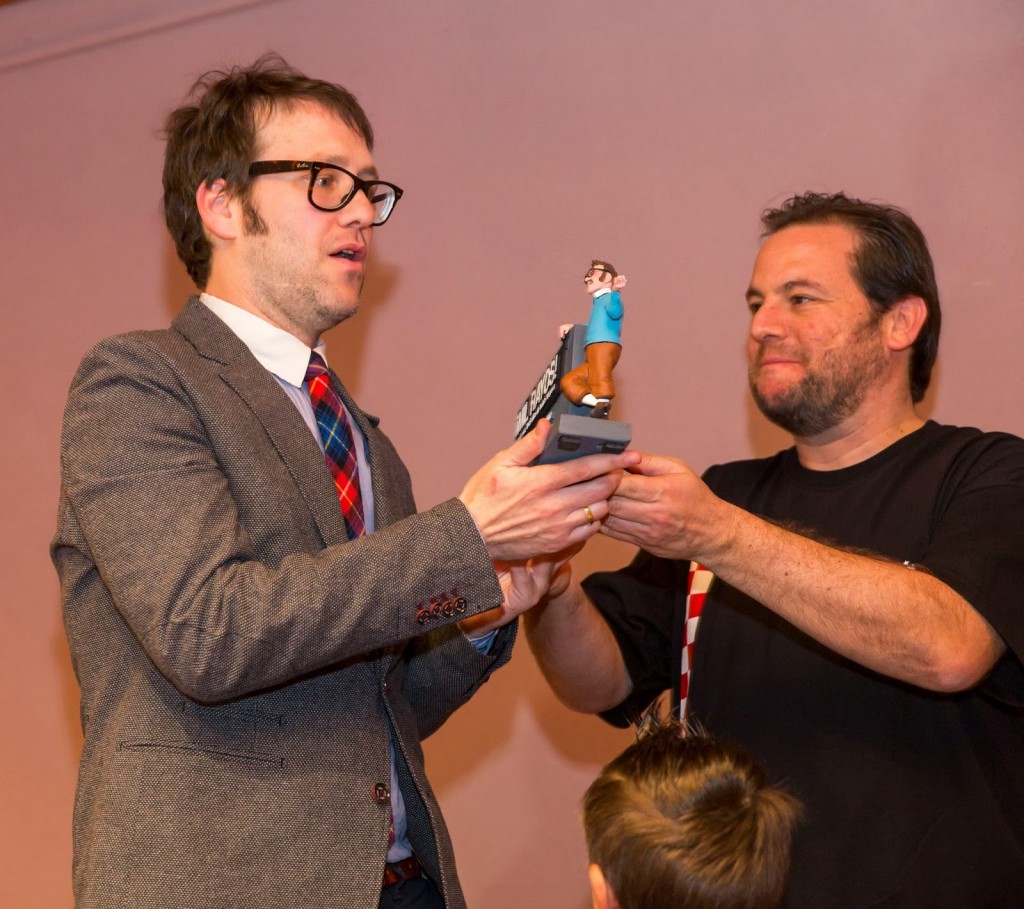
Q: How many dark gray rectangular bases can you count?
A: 1